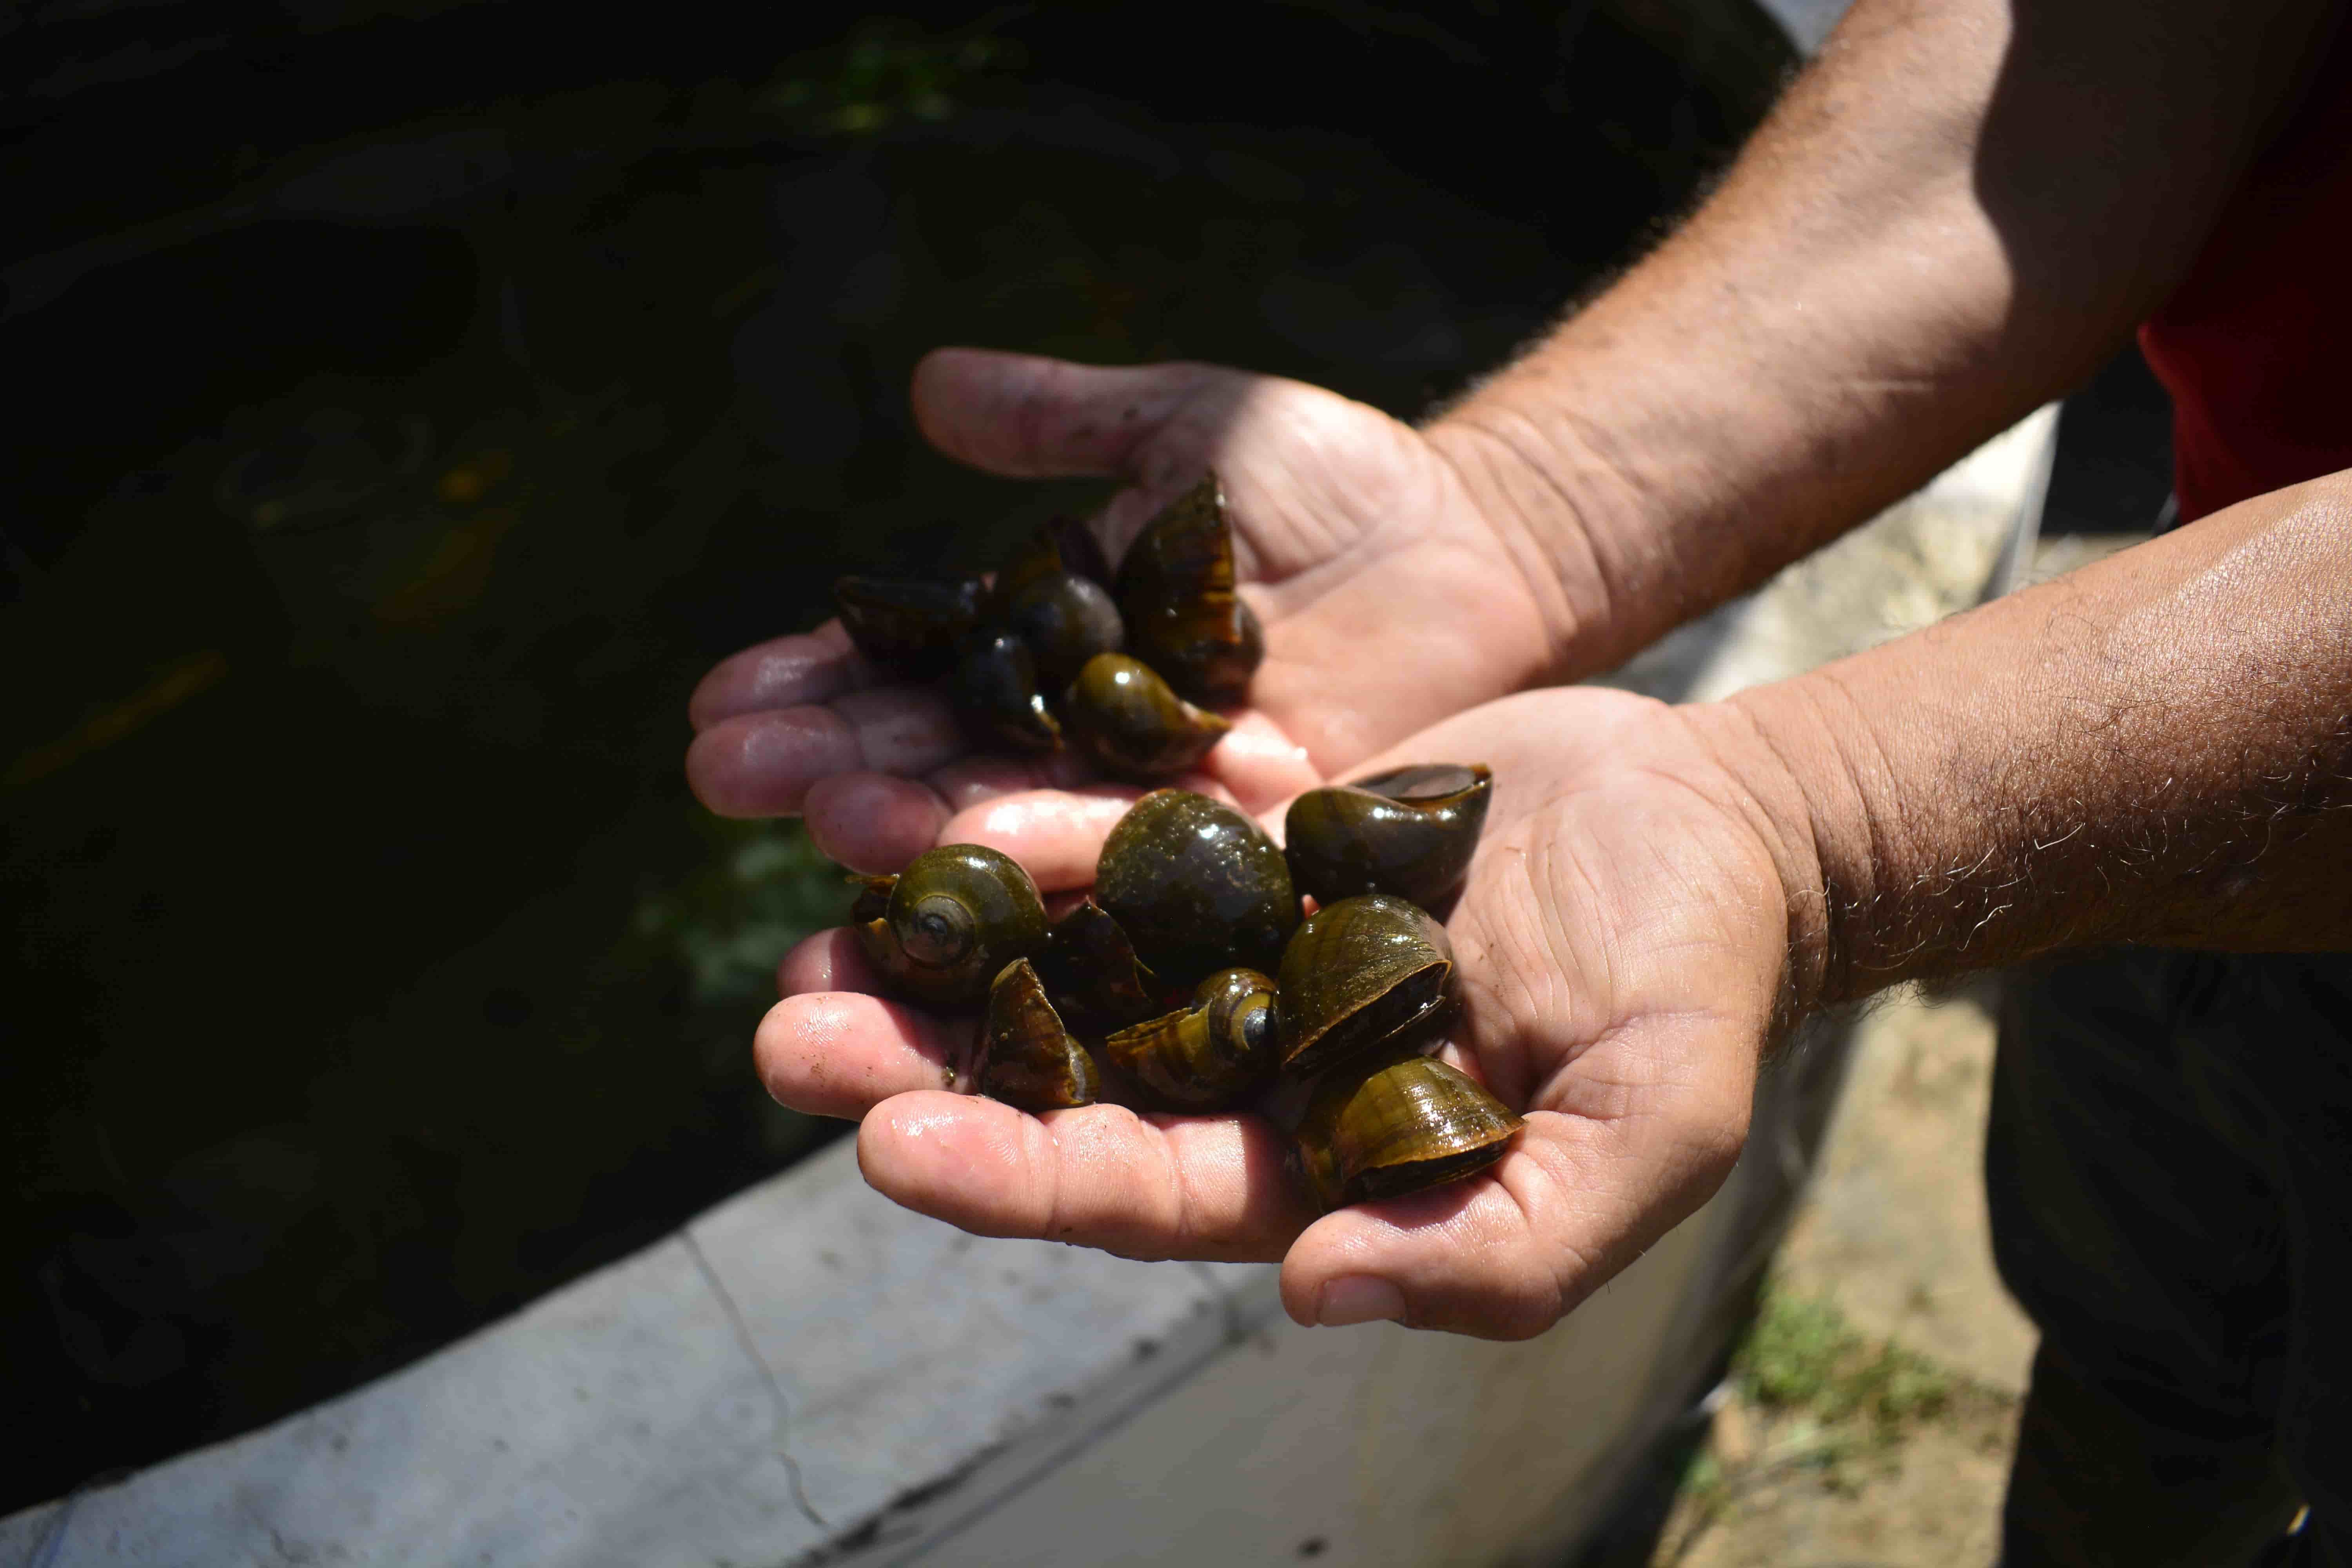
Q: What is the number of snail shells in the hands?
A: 13